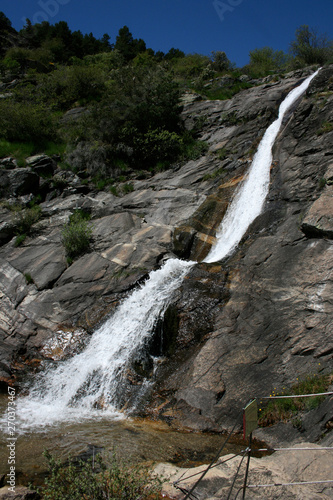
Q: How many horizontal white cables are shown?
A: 3